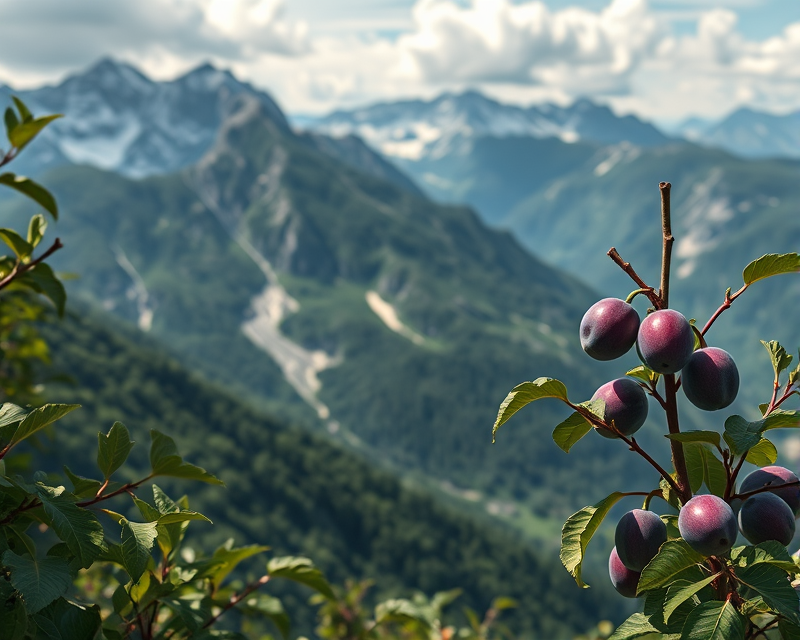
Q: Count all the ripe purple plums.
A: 9